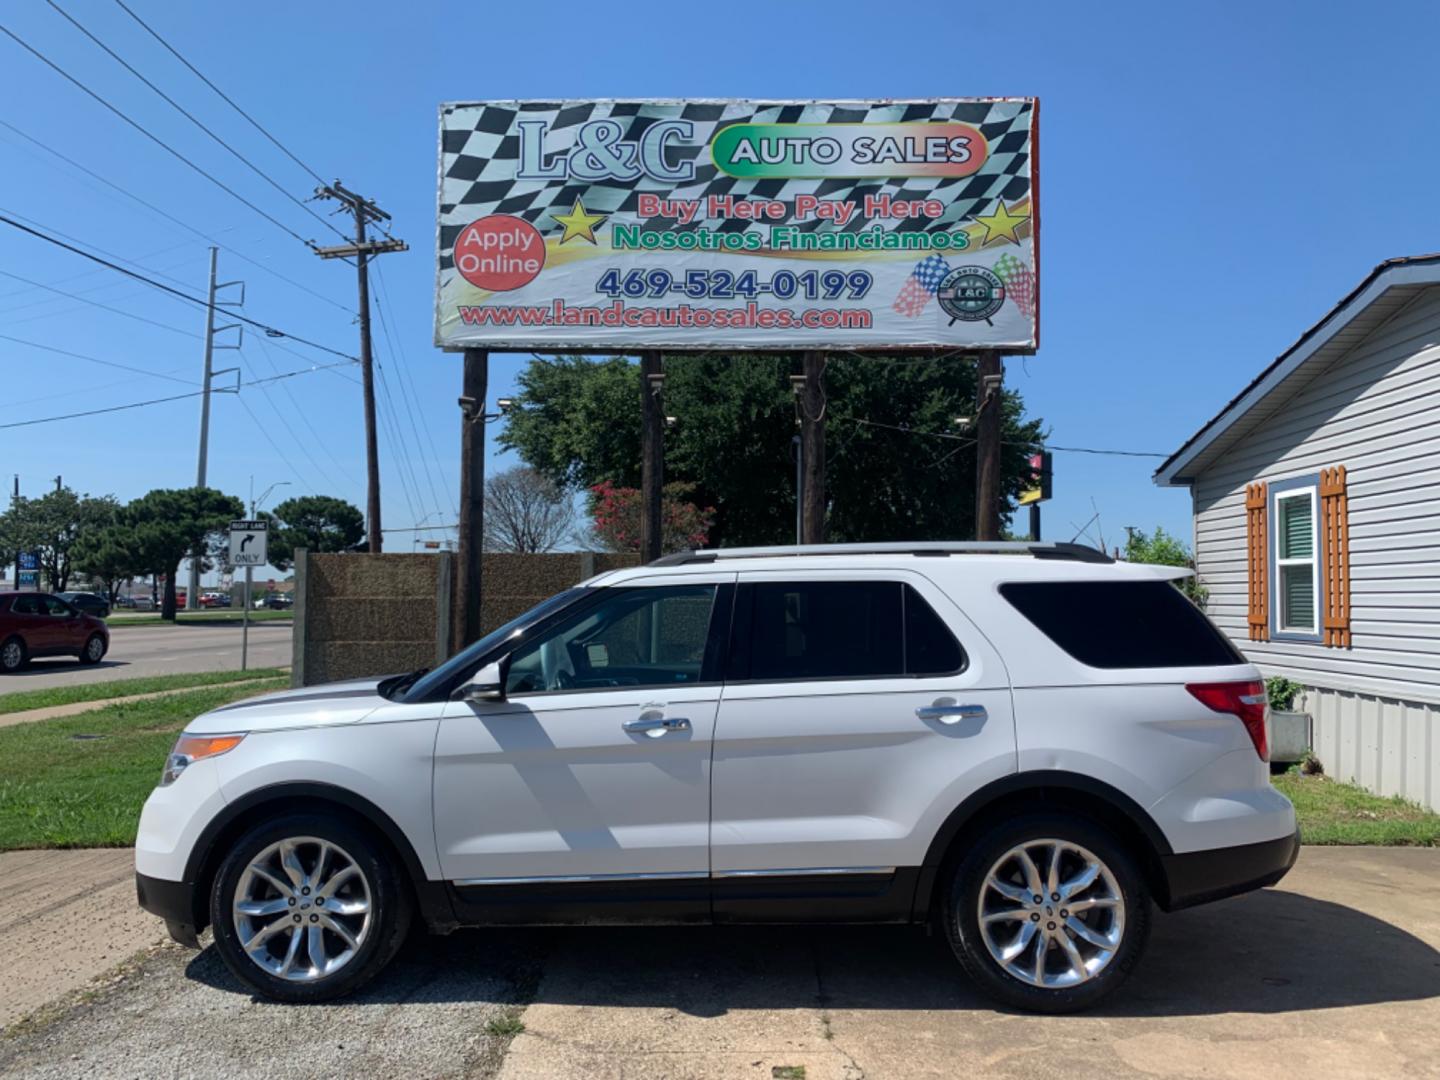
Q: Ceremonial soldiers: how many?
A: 0